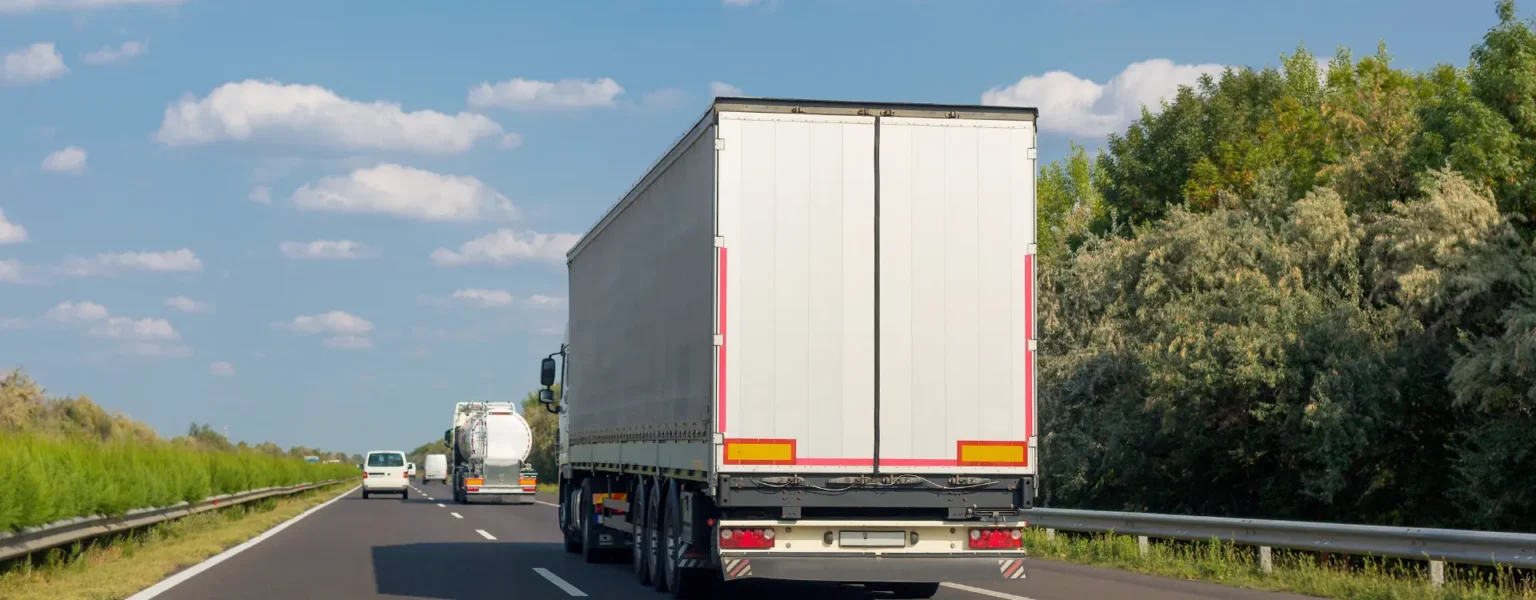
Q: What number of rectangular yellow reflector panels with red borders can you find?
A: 4